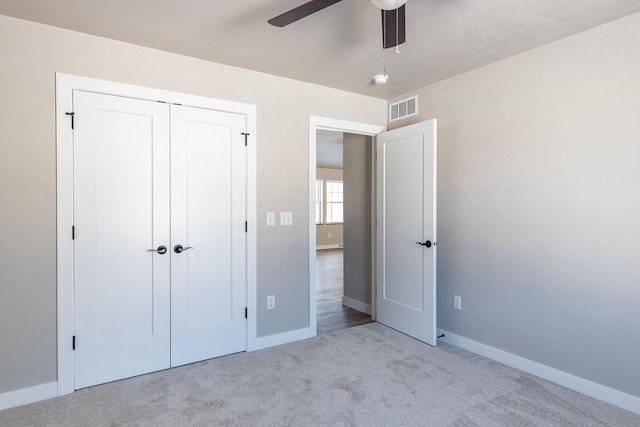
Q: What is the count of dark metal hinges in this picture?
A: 6